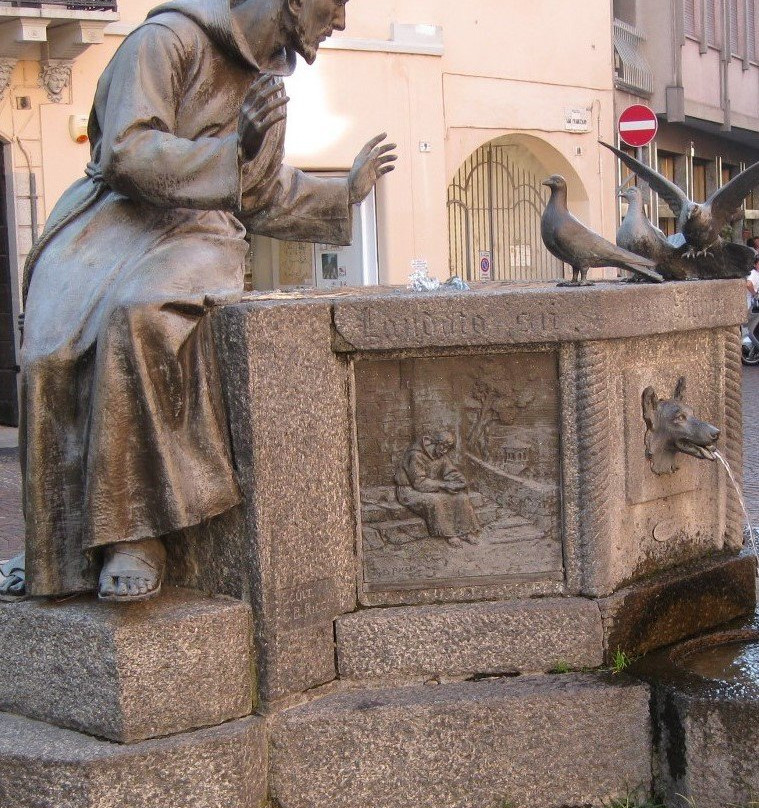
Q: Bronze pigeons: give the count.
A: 3